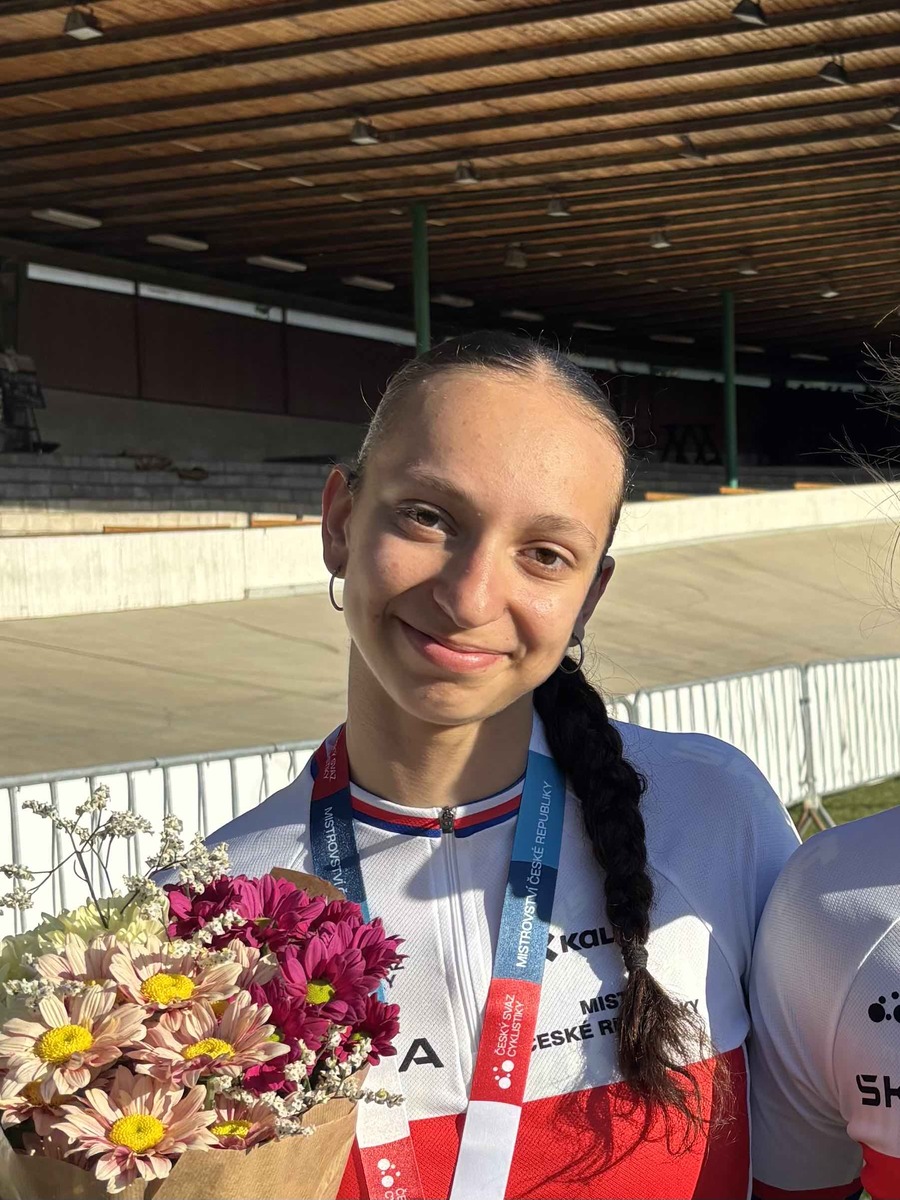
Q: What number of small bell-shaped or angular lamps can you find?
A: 12